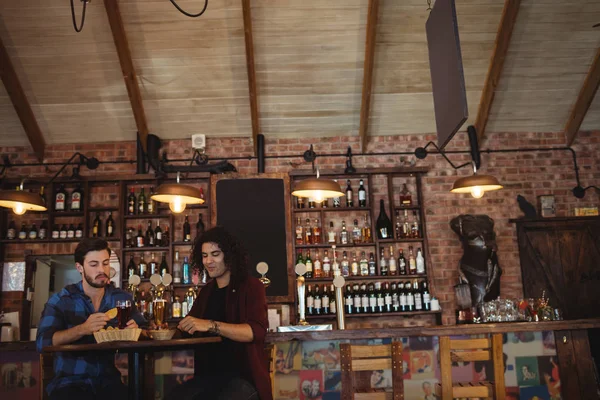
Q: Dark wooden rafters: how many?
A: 6